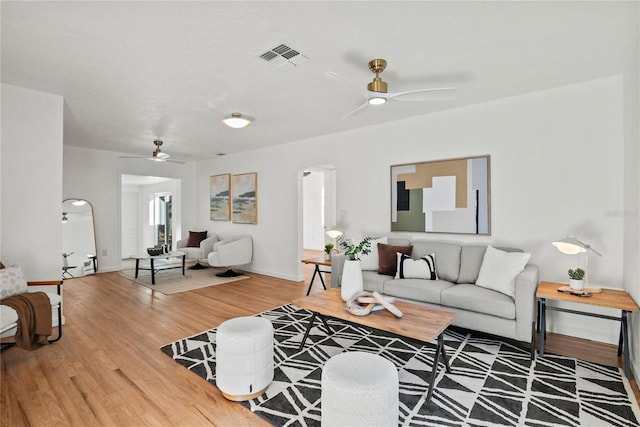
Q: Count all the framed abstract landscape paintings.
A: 2